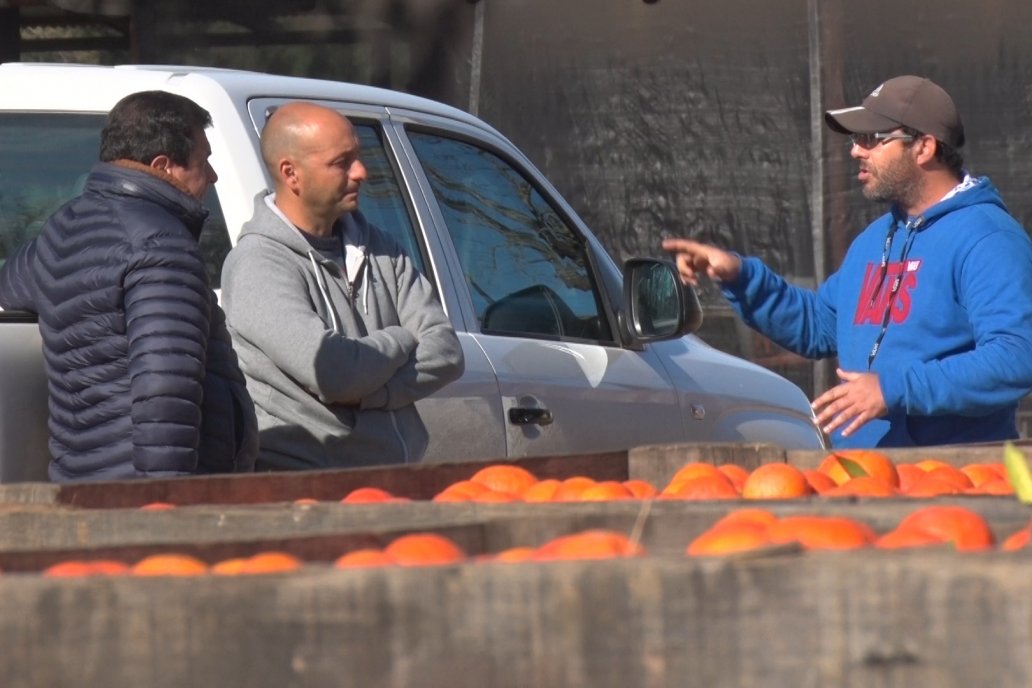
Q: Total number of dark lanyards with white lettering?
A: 1